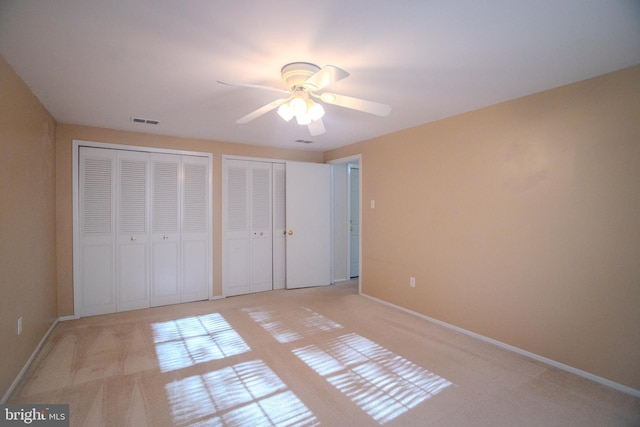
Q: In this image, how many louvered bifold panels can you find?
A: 7